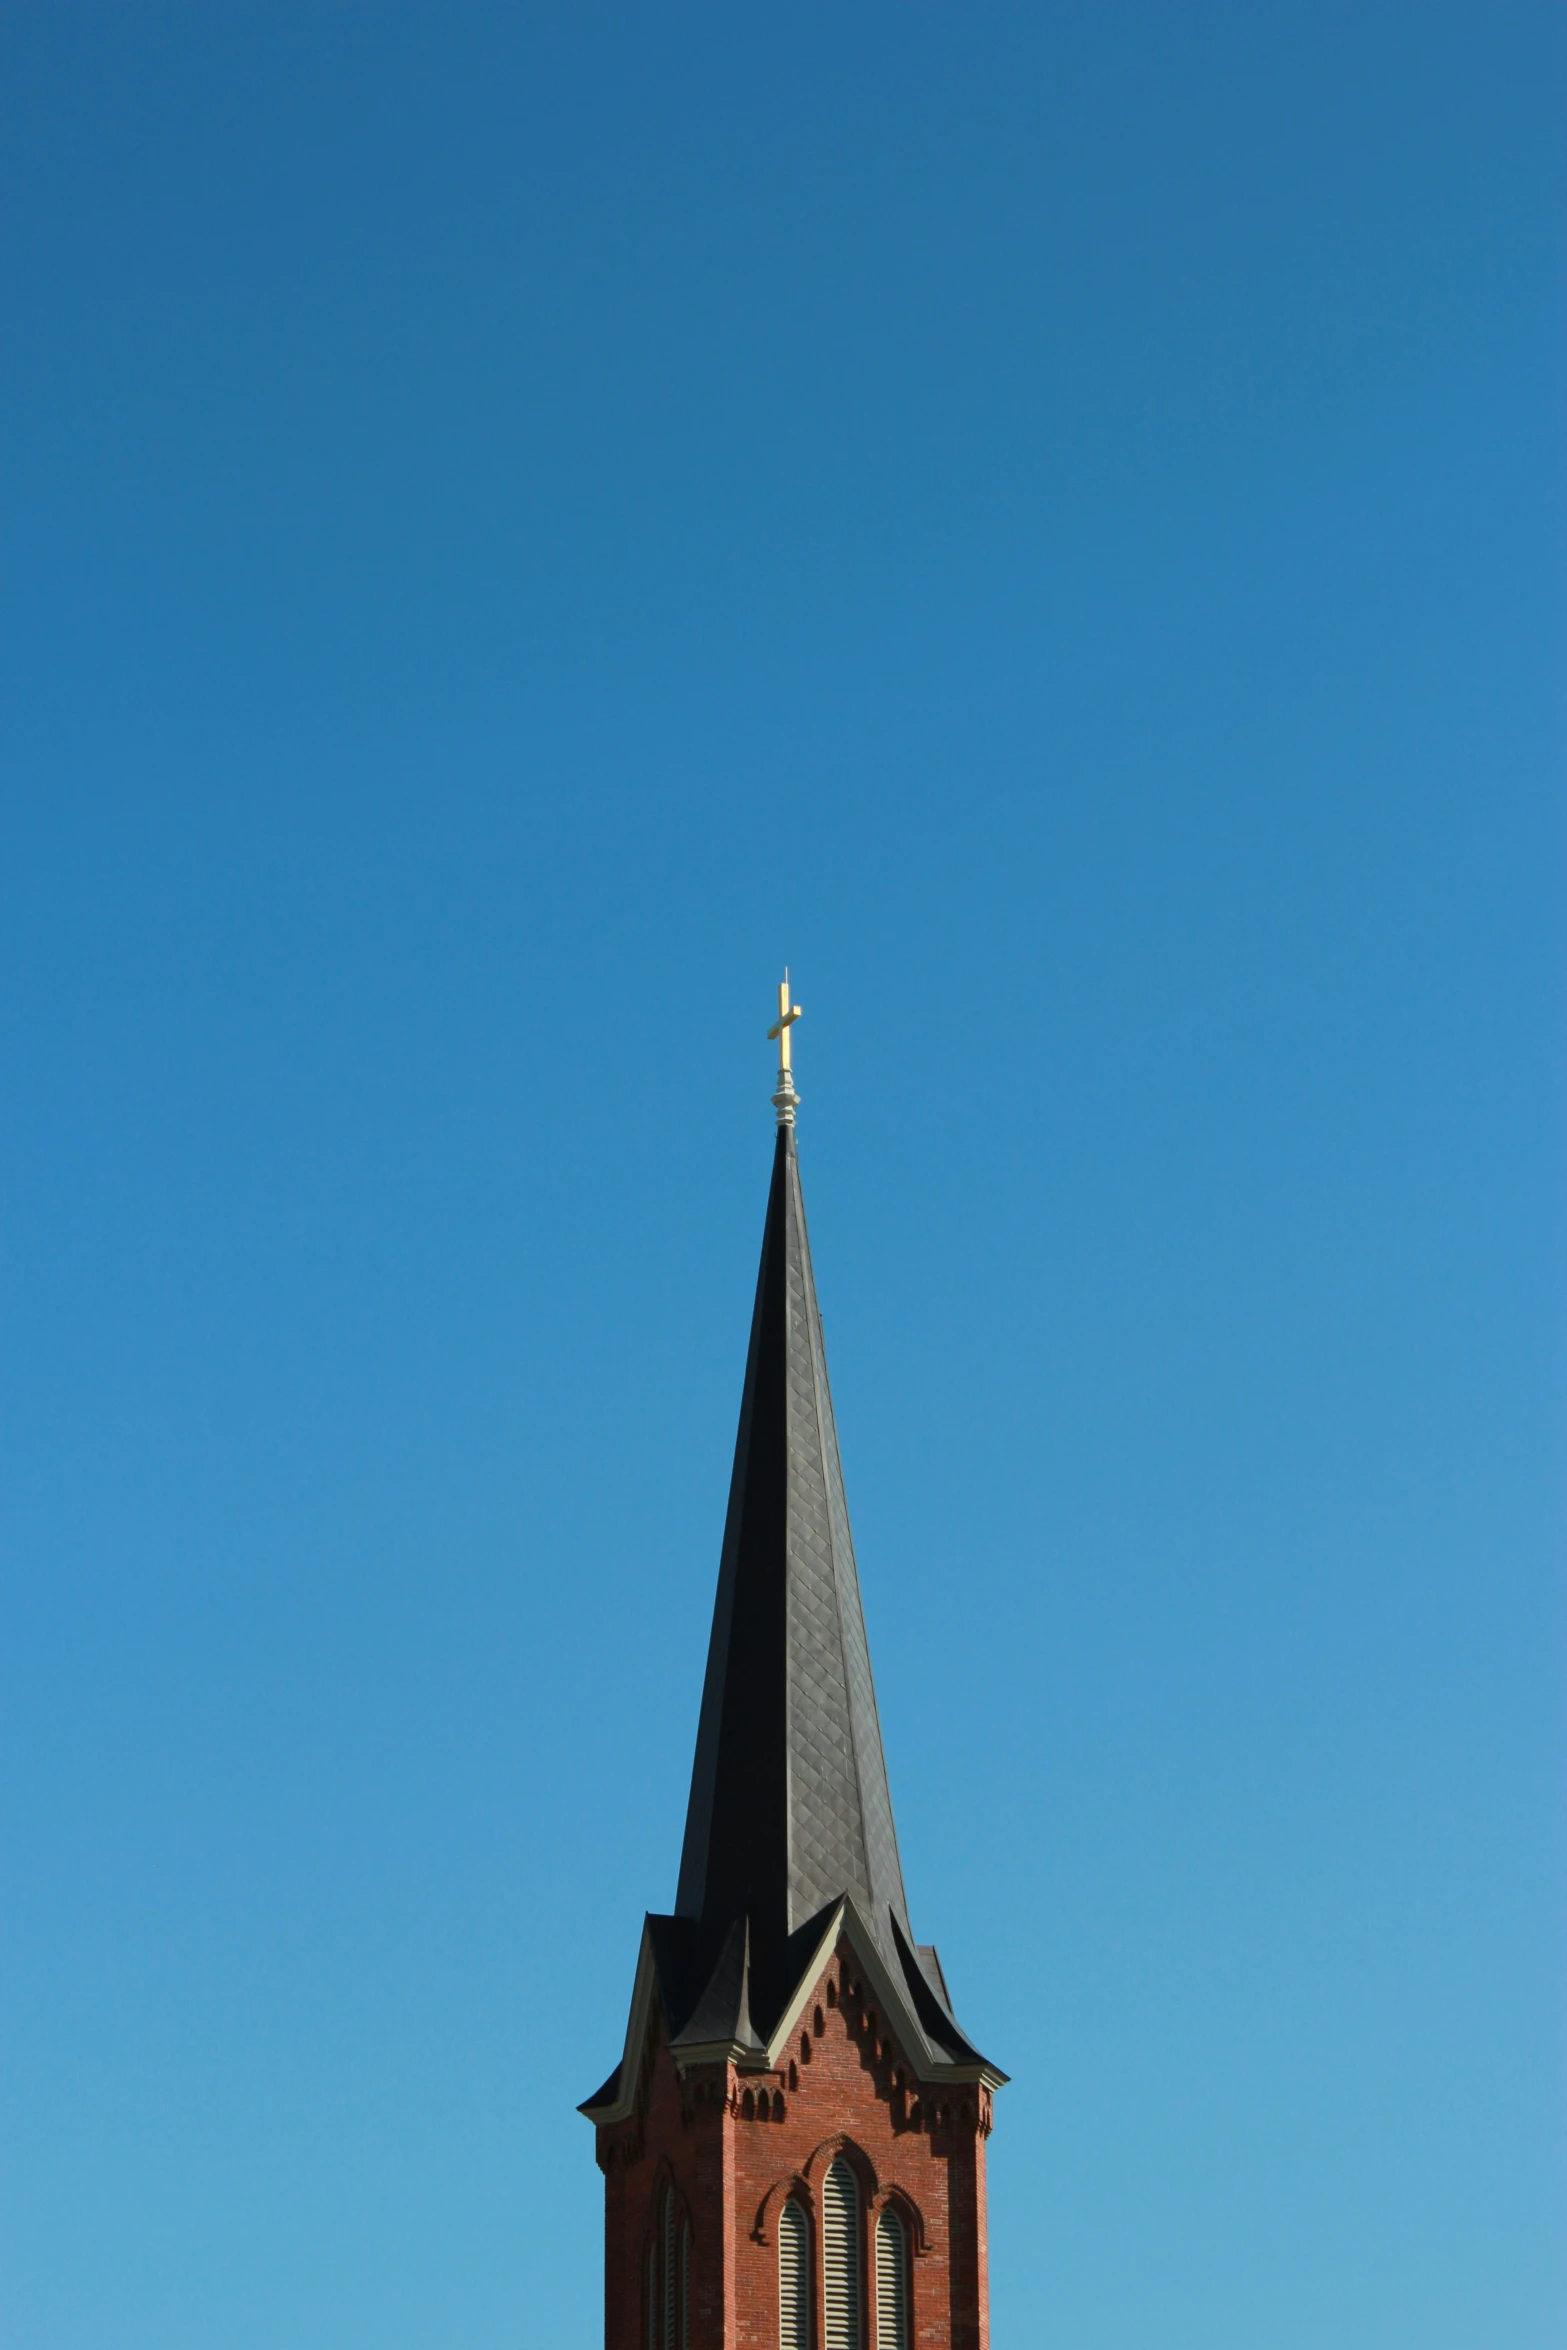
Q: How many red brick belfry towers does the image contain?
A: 1